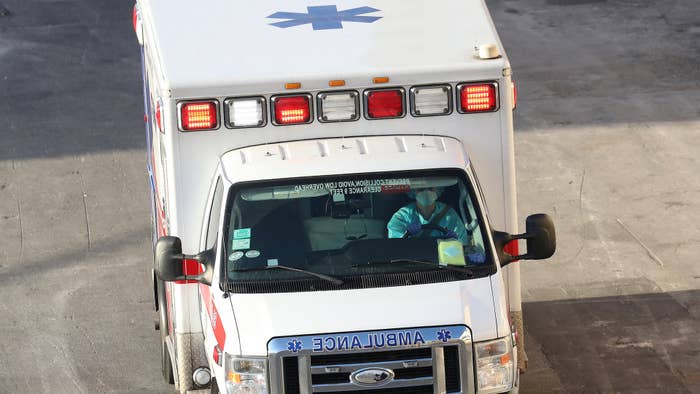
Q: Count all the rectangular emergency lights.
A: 7